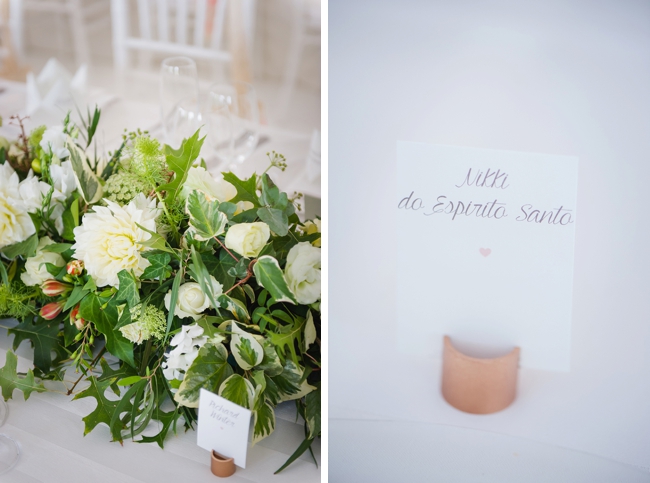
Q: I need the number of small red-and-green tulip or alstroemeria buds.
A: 4